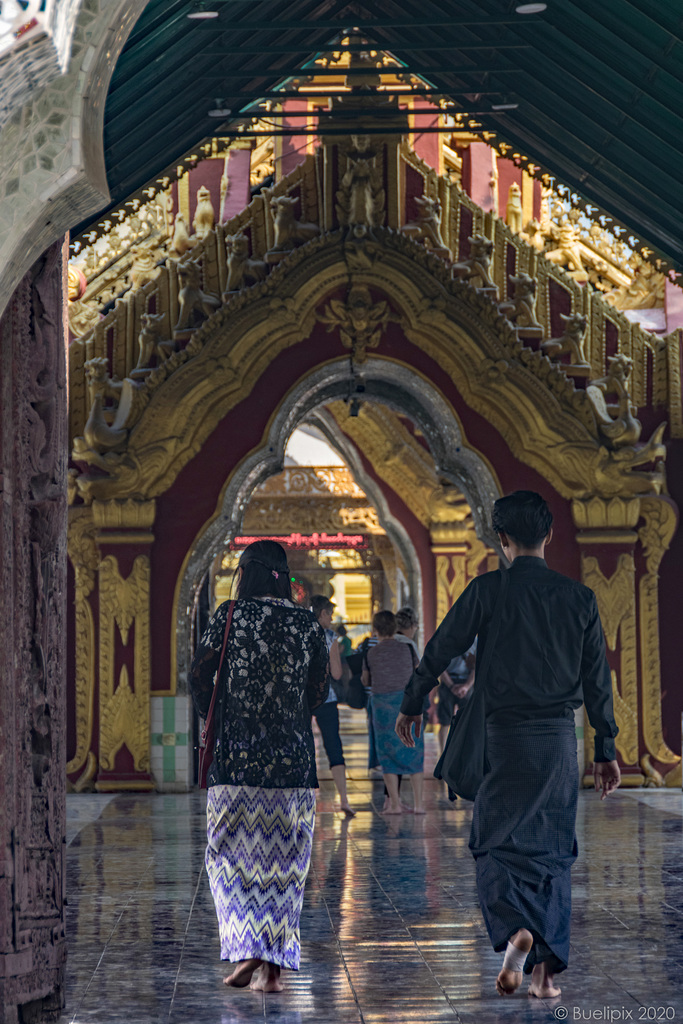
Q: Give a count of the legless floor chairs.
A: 0